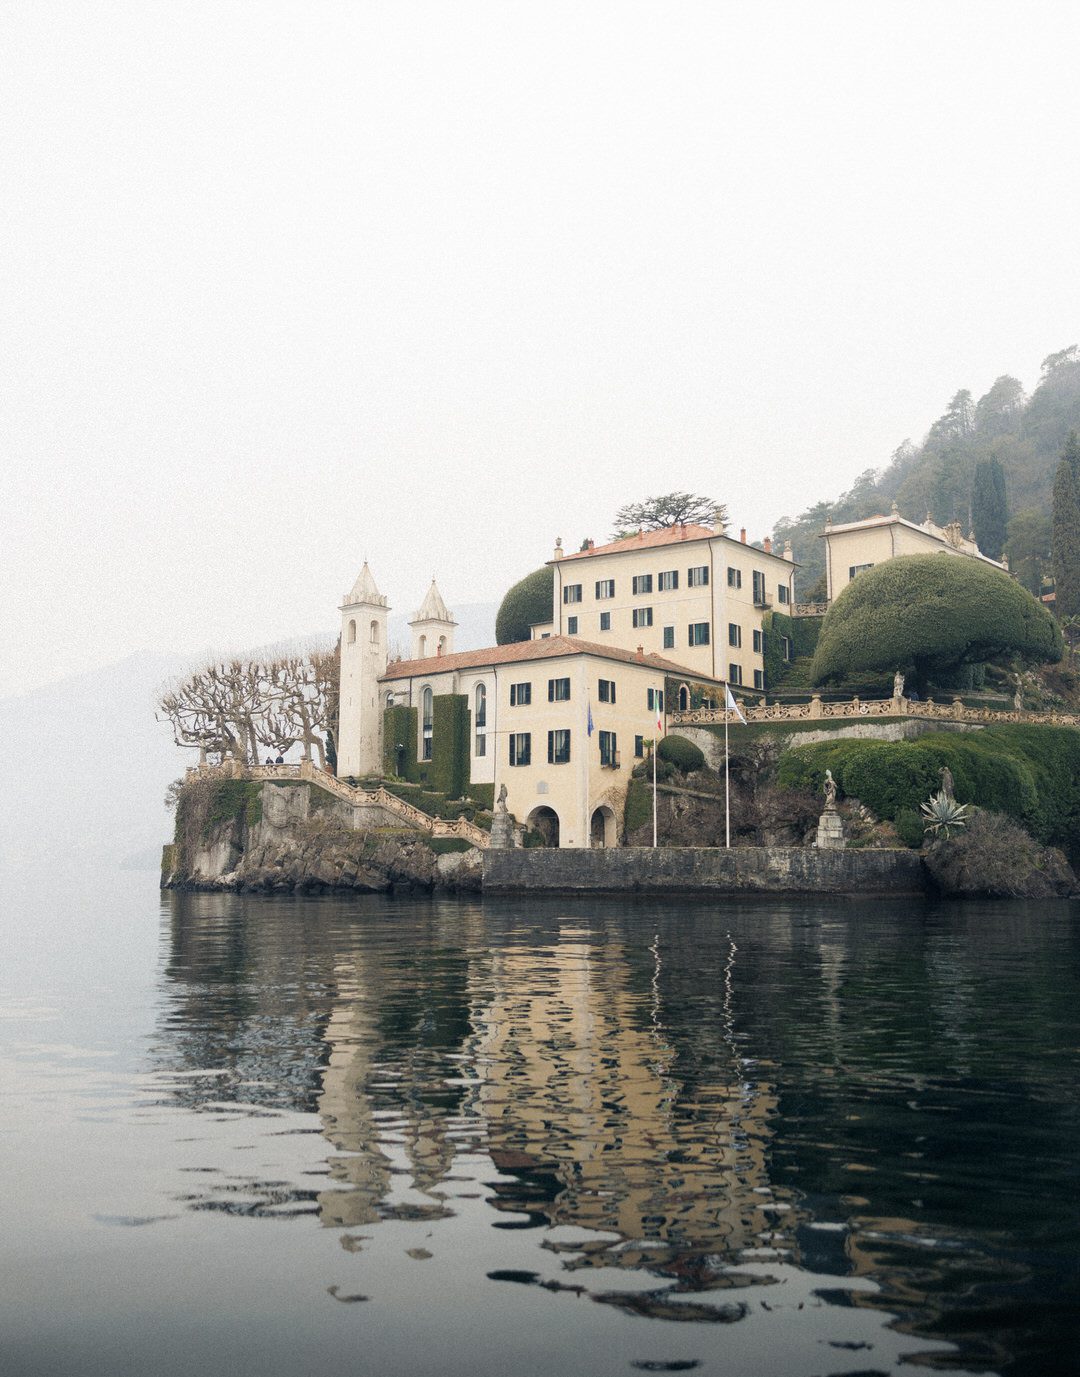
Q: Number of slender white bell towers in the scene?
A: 2